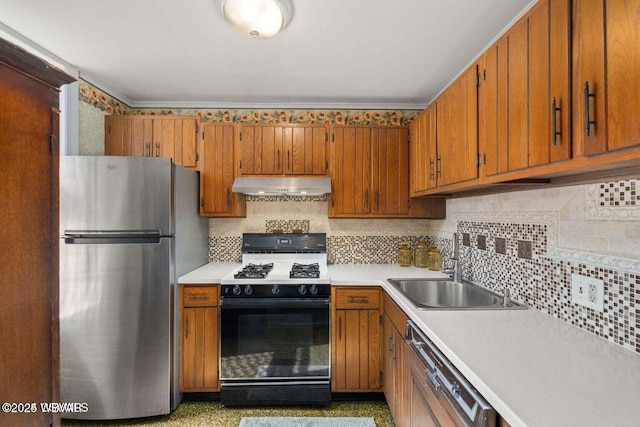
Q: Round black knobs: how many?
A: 5